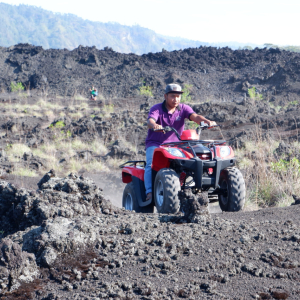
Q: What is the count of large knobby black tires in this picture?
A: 3